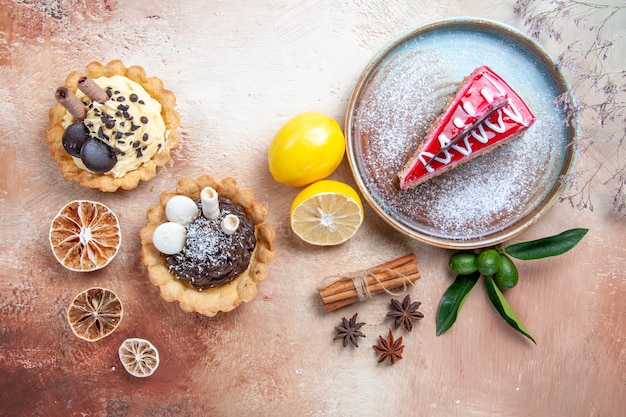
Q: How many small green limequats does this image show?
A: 3